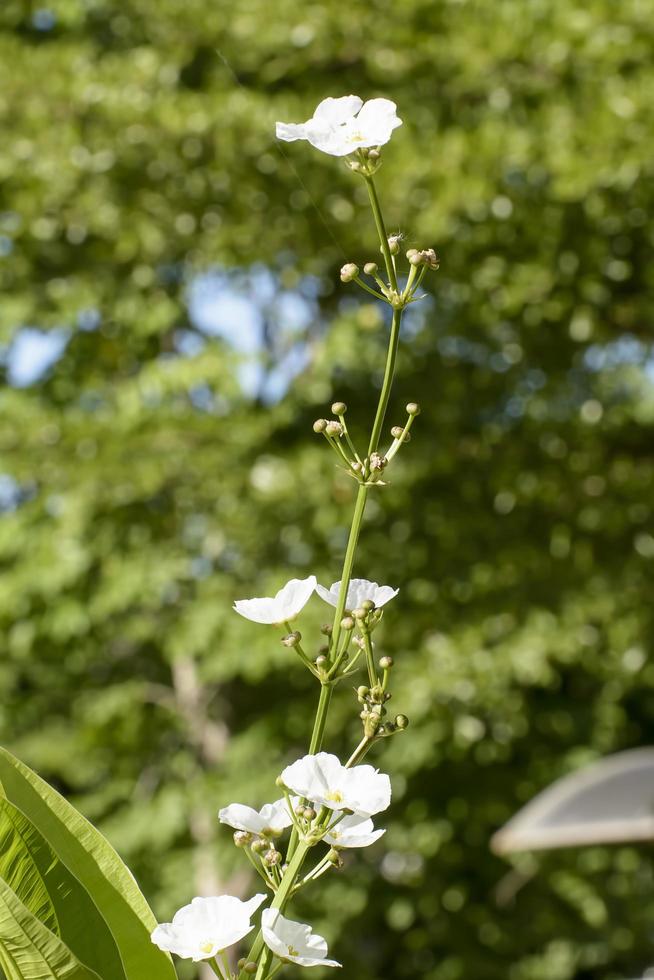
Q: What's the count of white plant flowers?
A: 8